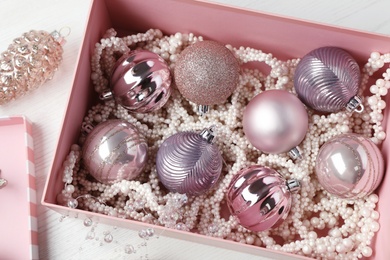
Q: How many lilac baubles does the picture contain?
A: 2